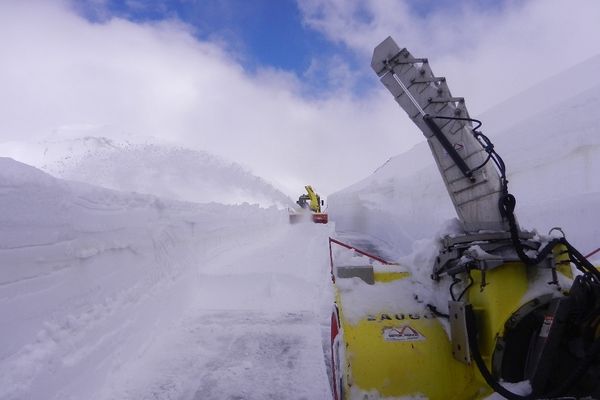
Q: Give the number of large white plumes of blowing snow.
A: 1